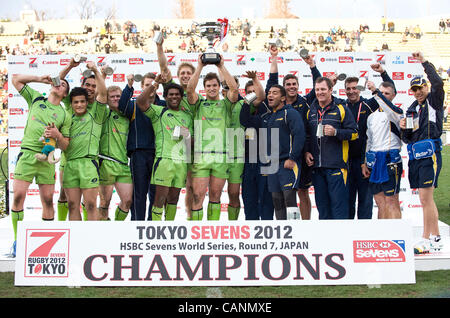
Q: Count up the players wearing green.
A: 8